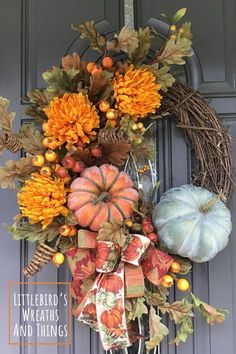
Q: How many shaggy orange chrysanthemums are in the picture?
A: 3